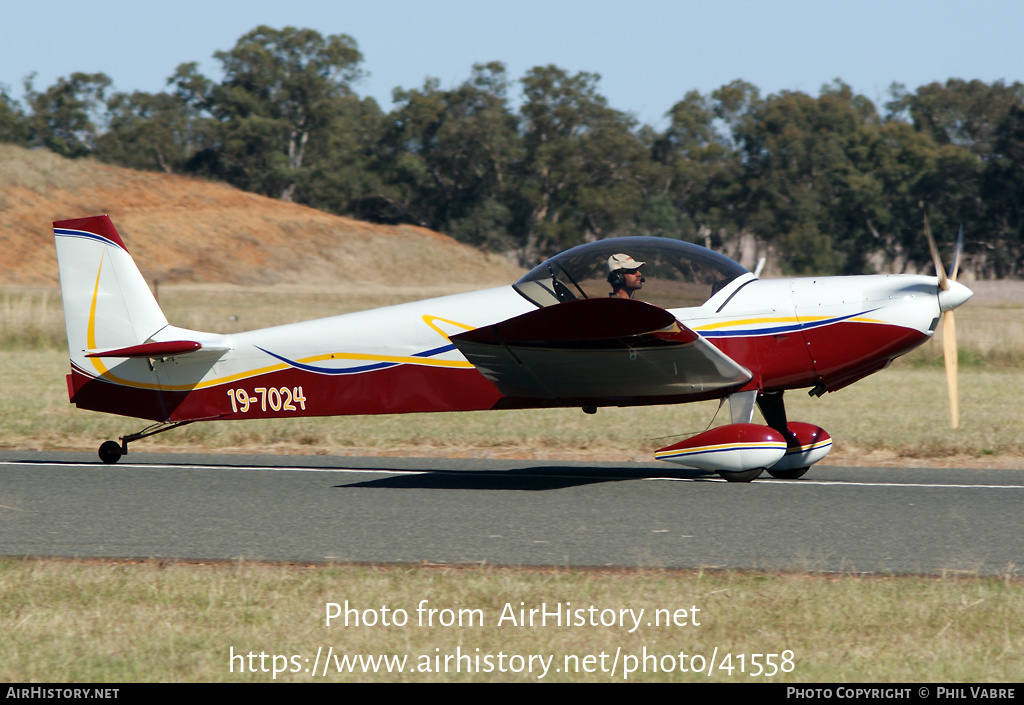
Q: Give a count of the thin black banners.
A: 1